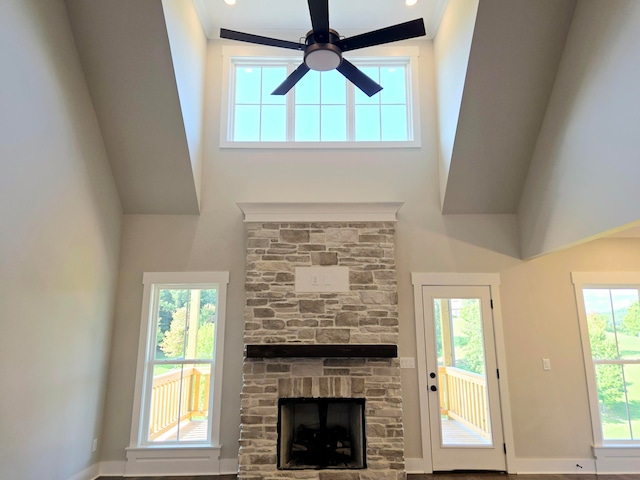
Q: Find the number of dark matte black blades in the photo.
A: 5